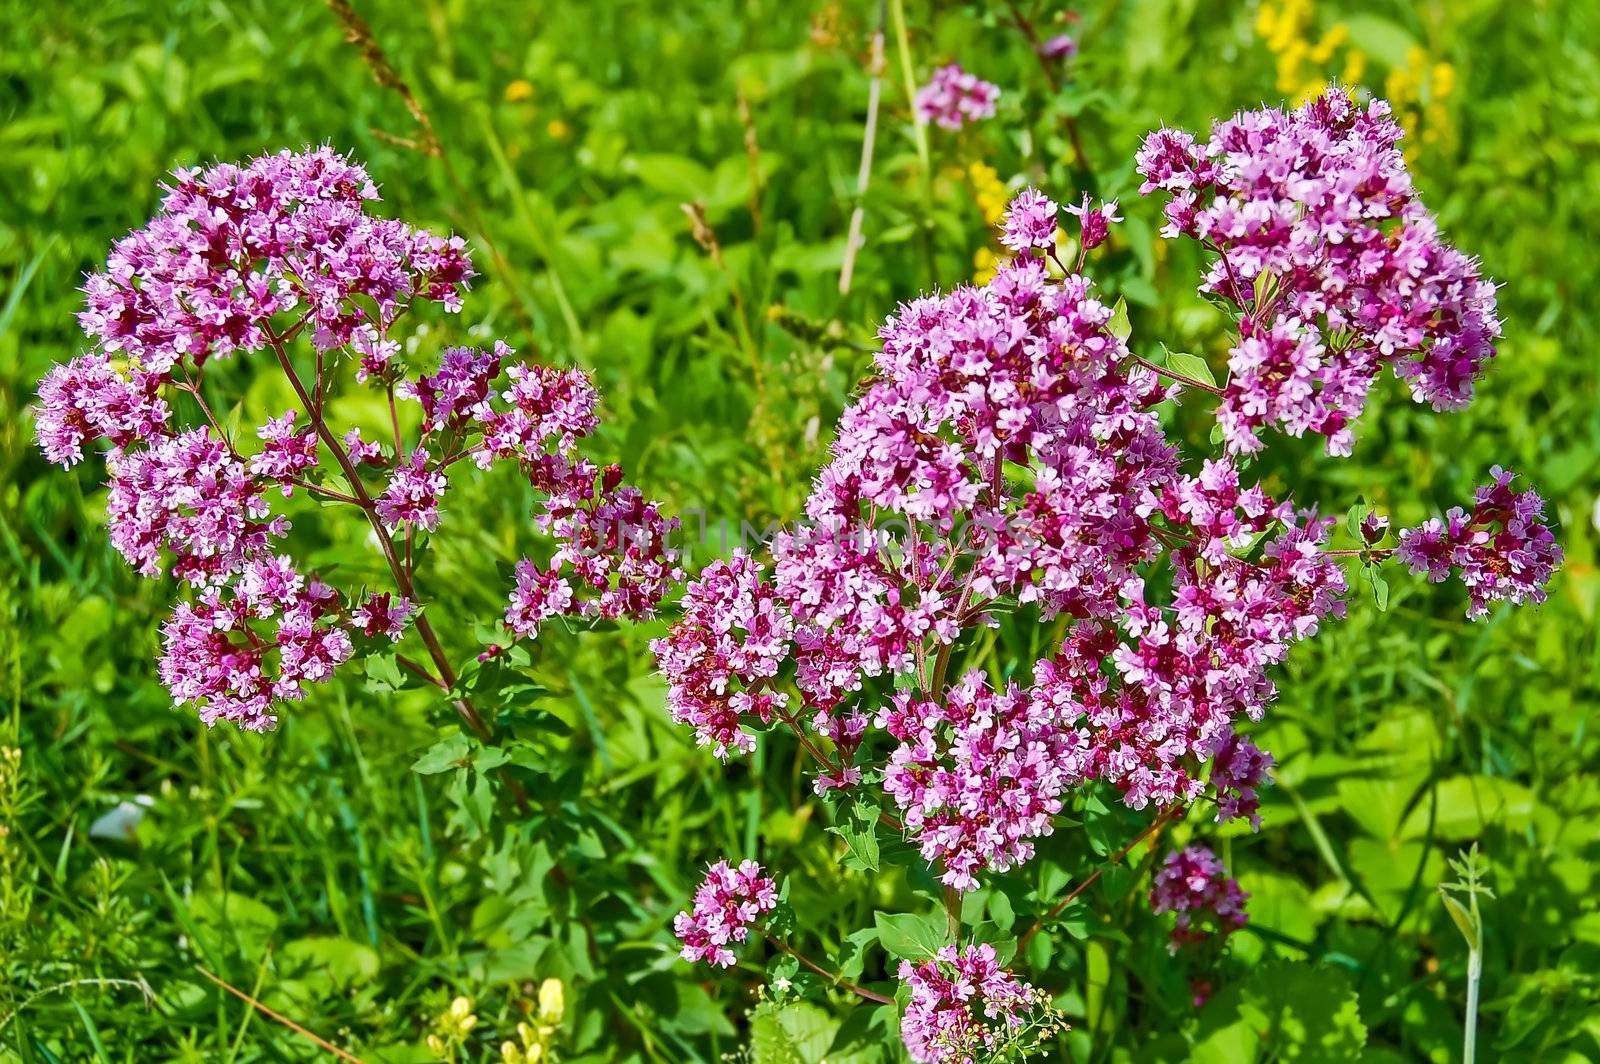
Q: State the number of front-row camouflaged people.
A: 0